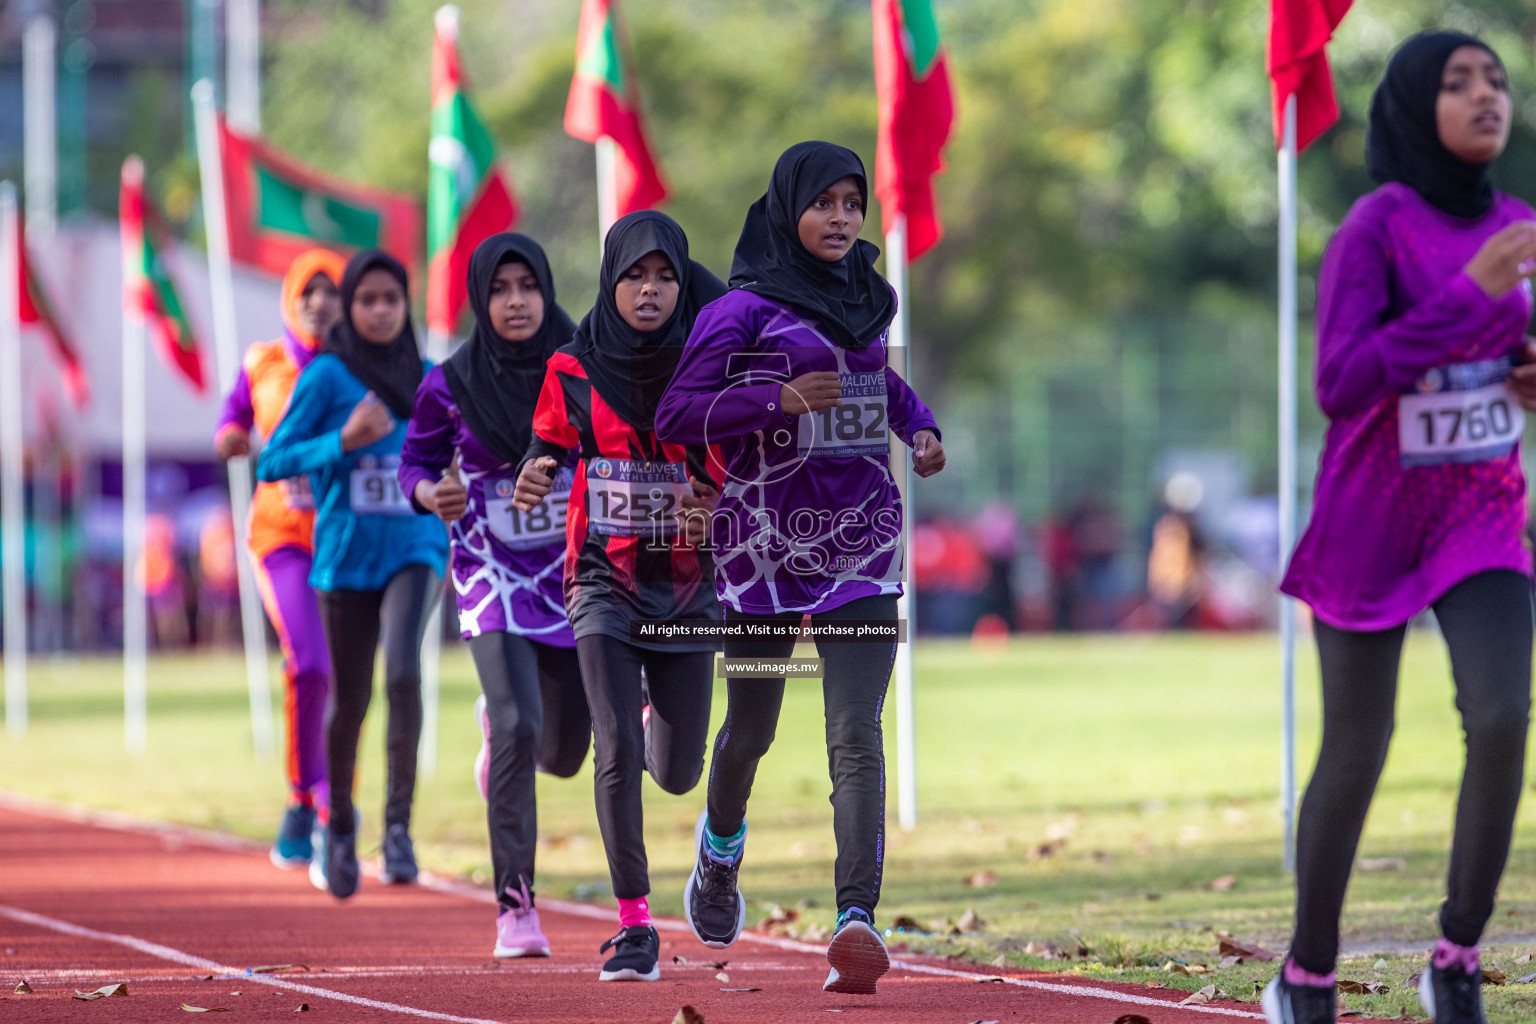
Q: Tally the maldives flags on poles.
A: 7